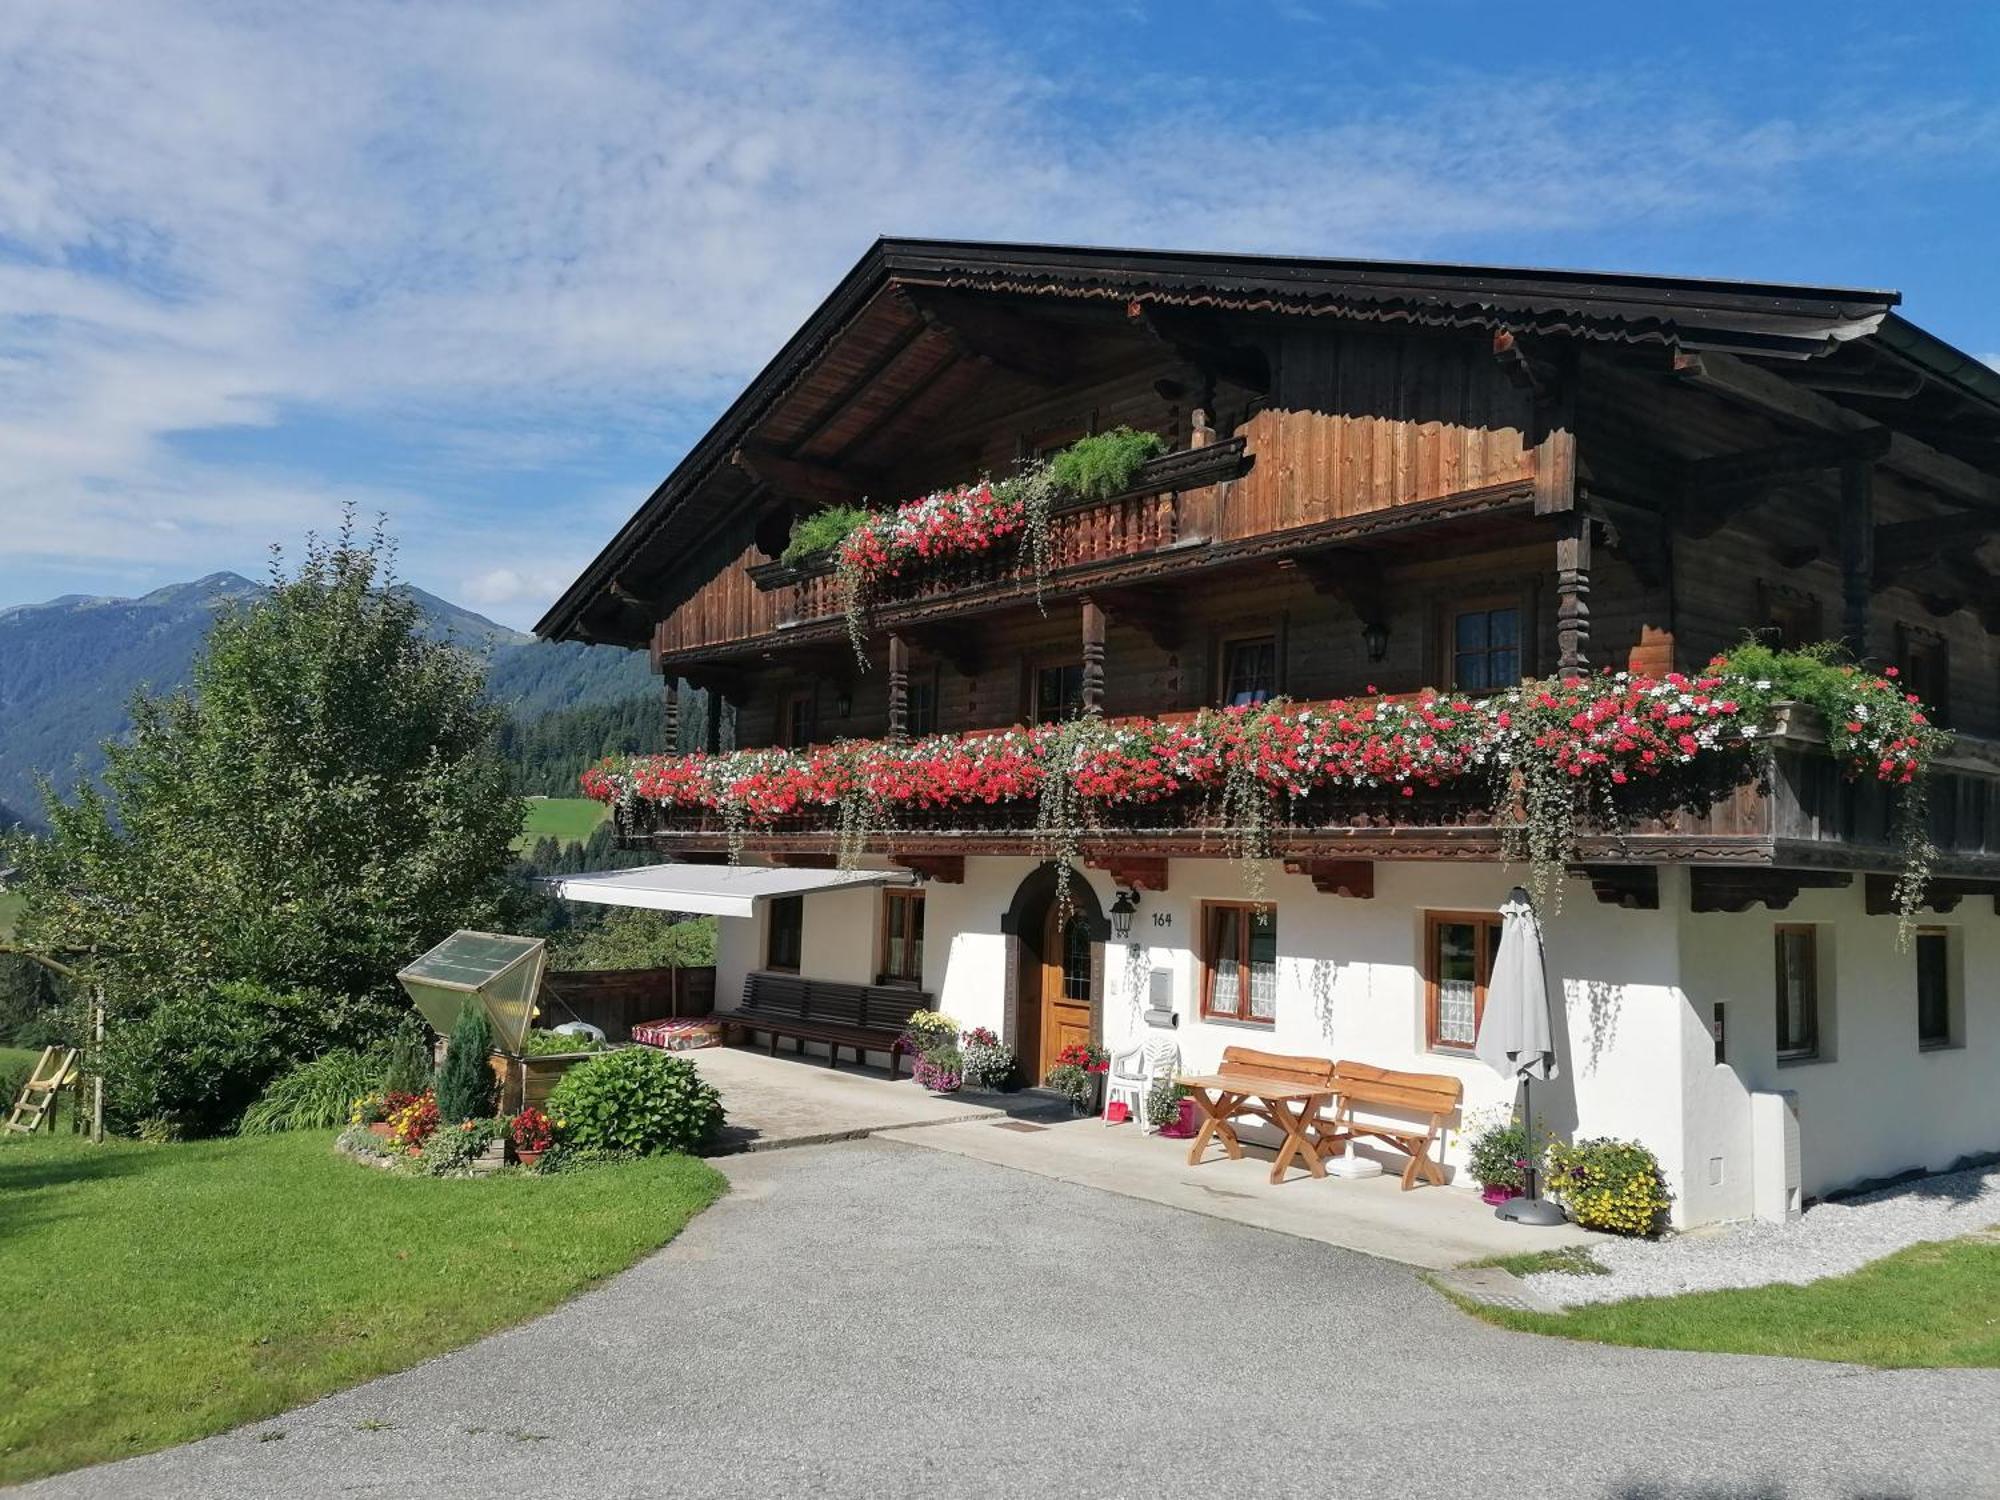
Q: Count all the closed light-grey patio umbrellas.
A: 1